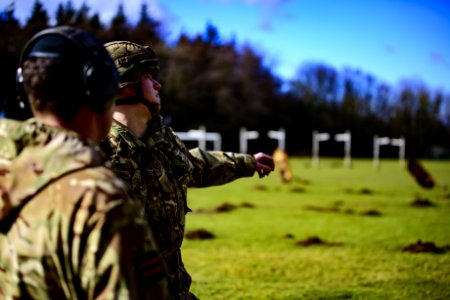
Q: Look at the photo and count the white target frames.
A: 4